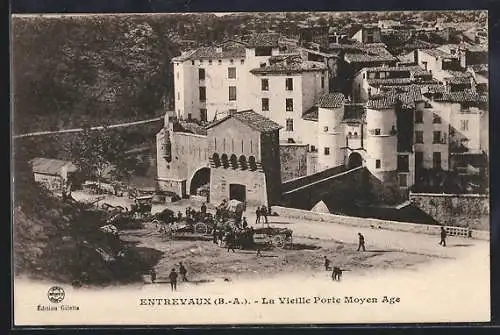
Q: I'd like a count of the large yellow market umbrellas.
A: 0